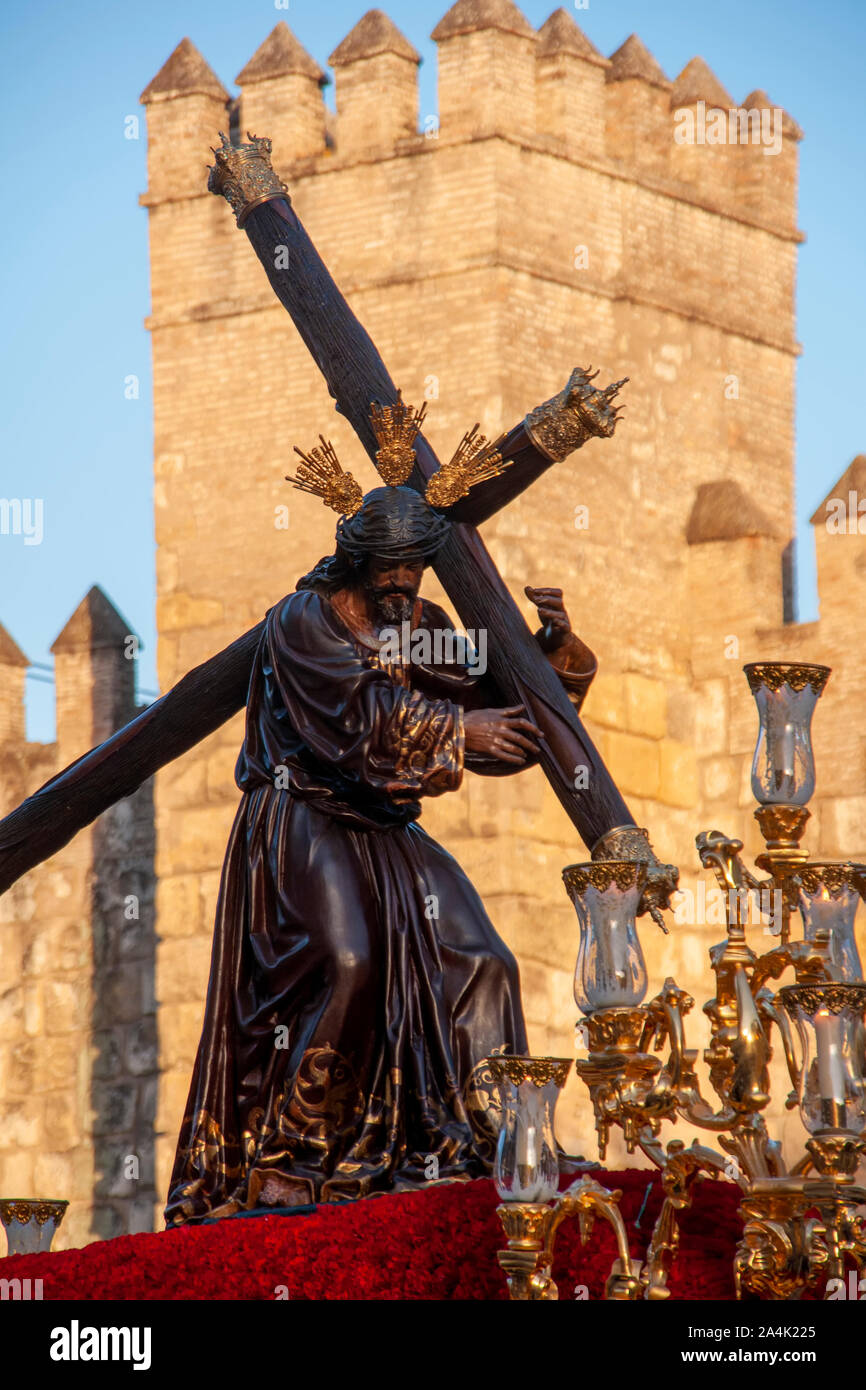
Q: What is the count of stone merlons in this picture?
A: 12